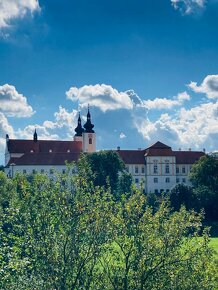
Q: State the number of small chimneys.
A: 5